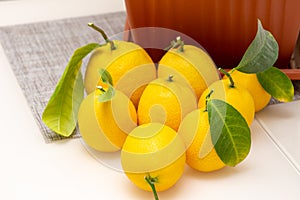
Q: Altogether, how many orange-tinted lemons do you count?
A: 8